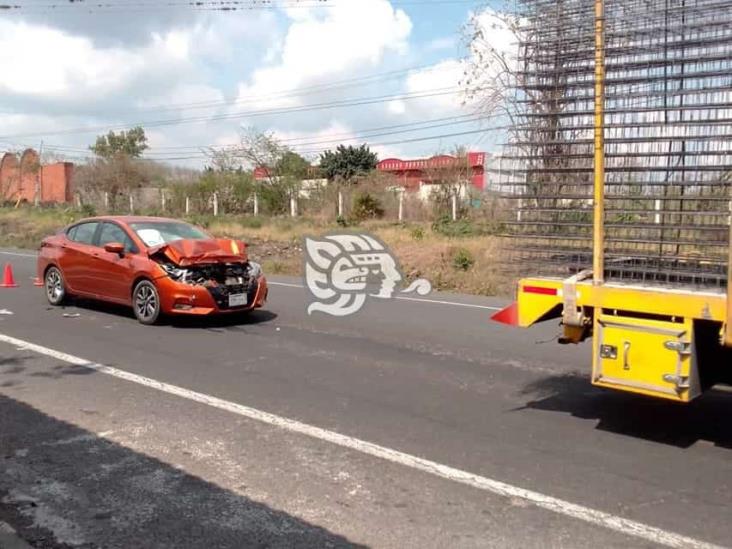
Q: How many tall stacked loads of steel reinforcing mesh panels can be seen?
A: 1